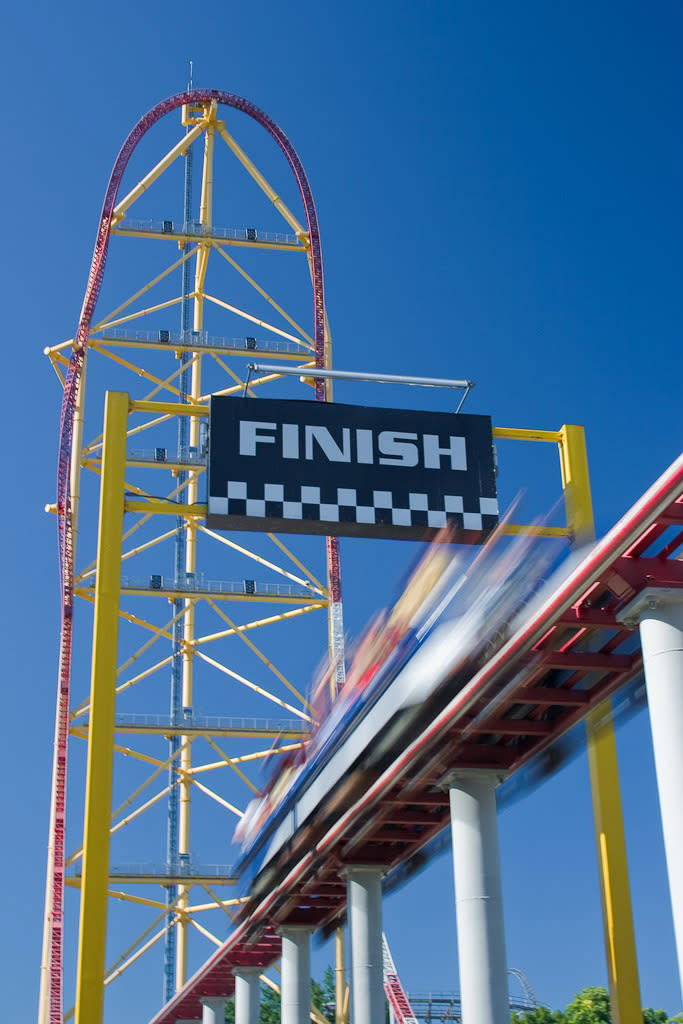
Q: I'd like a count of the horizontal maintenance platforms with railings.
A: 6